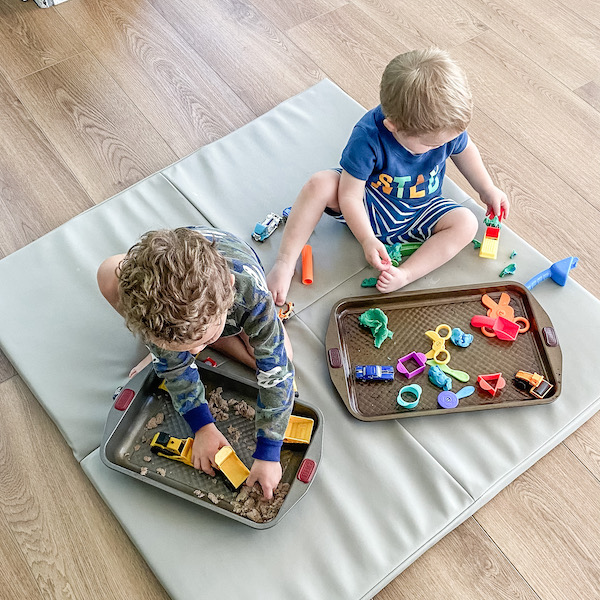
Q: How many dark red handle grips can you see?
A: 4